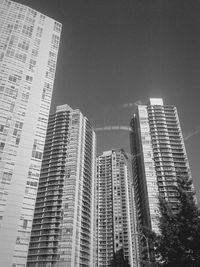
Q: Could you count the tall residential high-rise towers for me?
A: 4